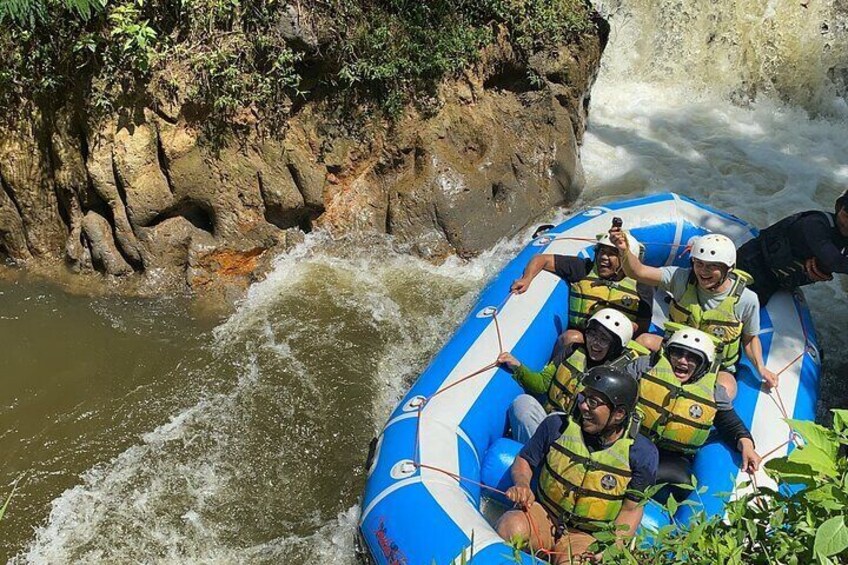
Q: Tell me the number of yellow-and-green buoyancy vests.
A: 5